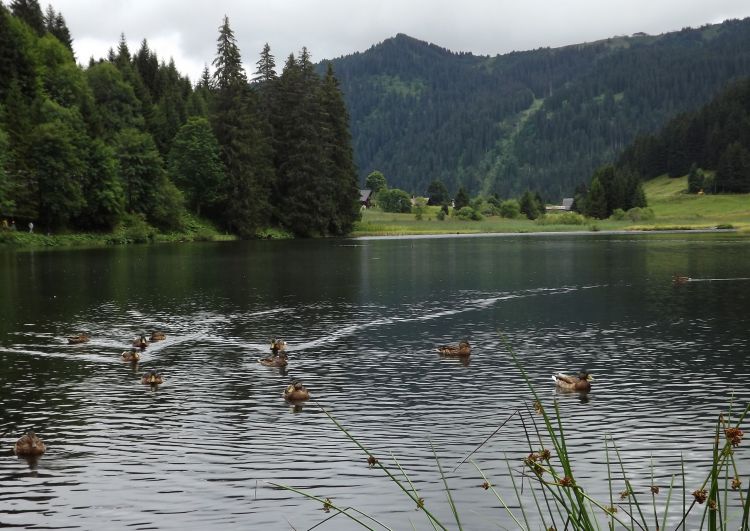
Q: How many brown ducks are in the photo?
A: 12